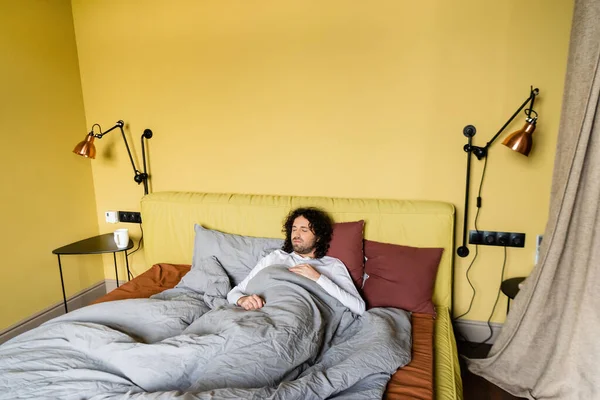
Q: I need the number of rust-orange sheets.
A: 1